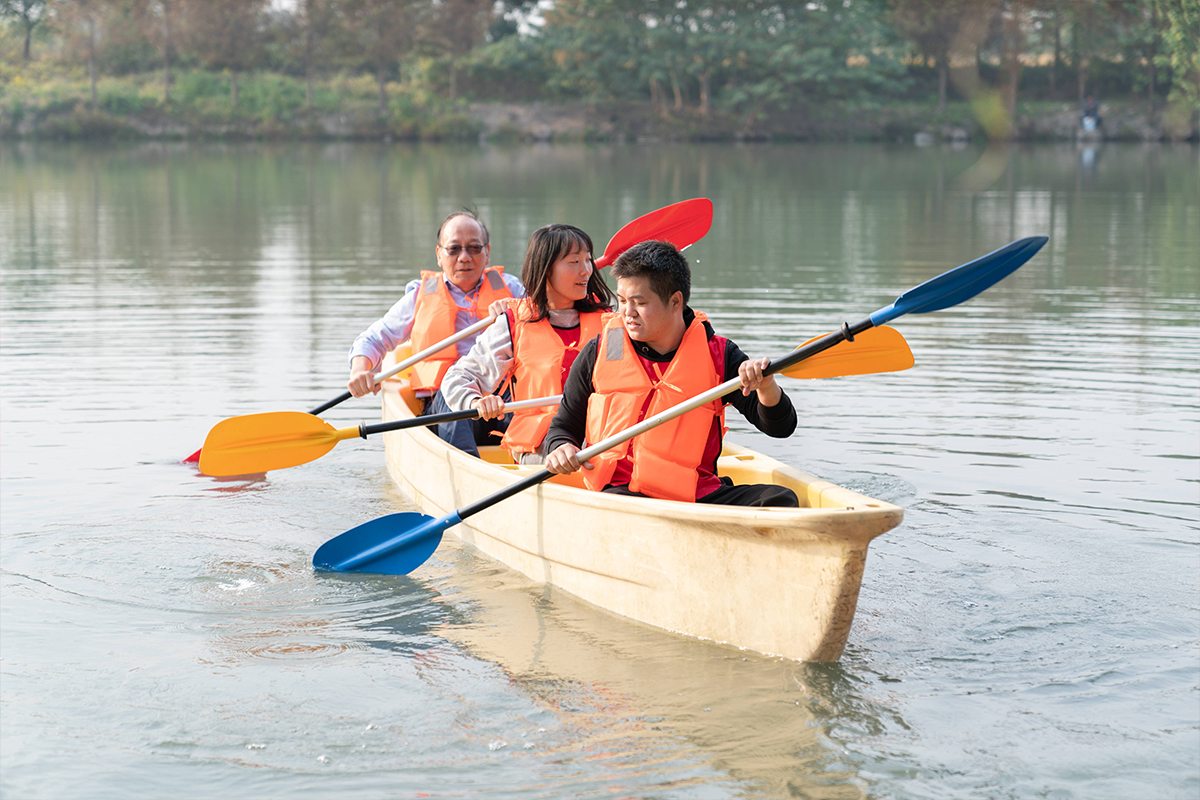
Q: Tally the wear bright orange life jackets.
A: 3